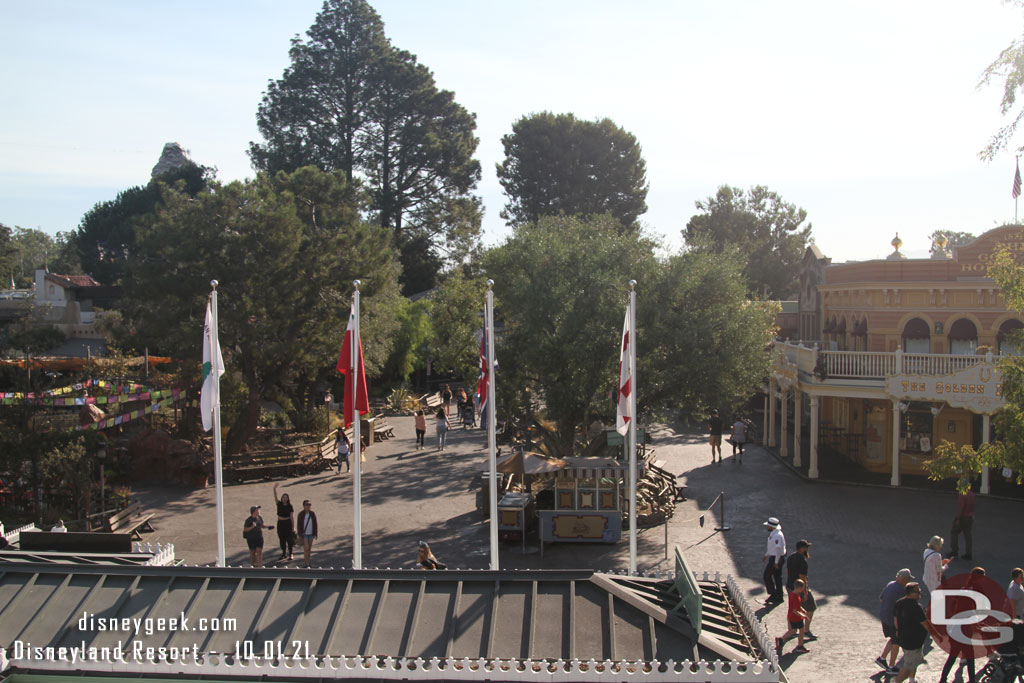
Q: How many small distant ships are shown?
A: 0